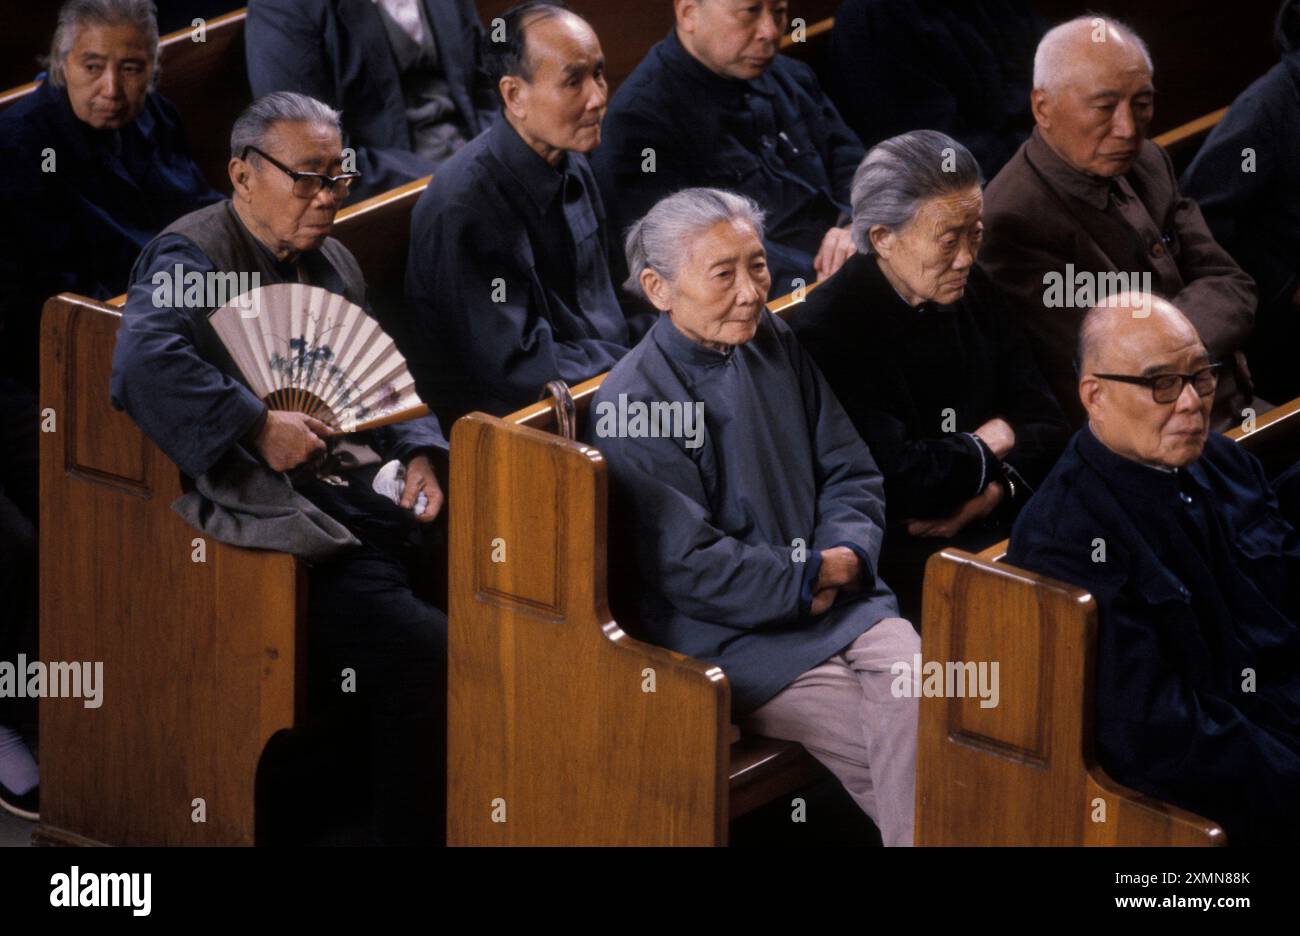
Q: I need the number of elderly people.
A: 8